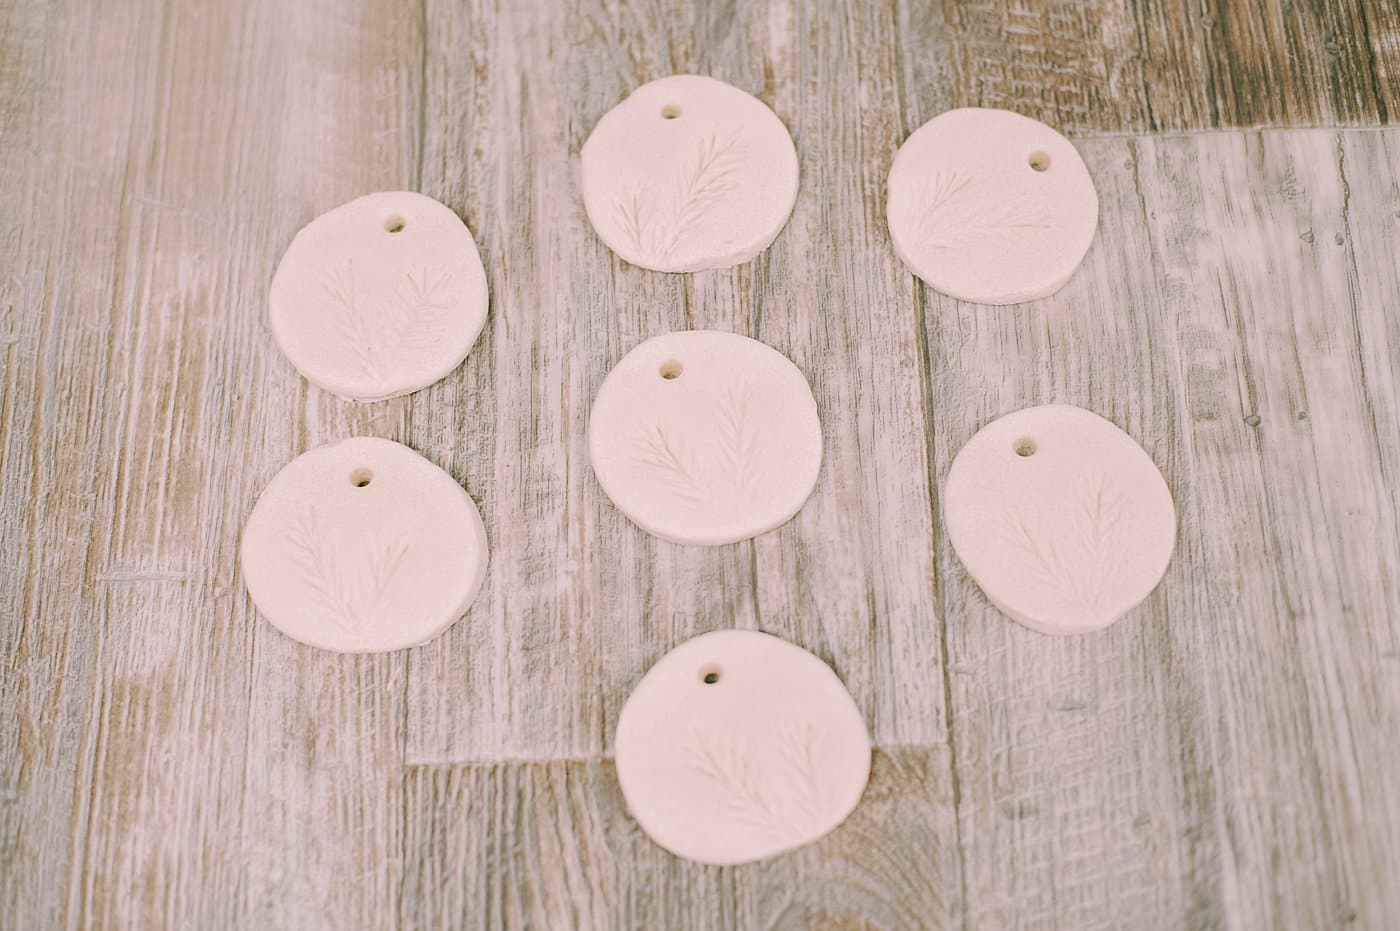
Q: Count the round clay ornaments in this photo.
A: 7